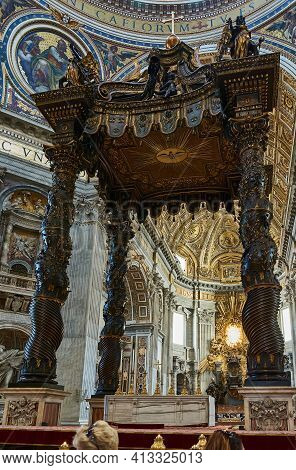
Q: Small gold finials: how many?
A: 3